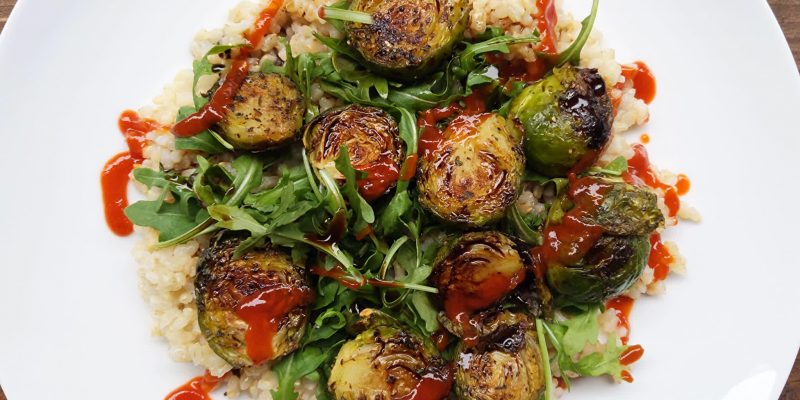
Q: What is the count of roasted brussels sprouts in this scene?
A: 10